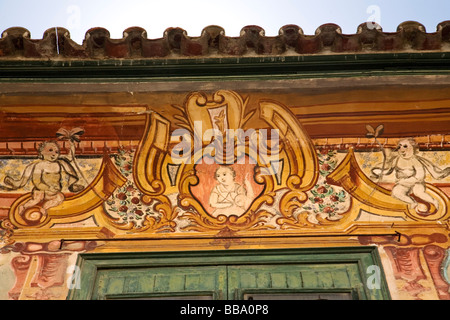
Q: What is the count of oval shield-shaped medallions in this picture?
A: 1